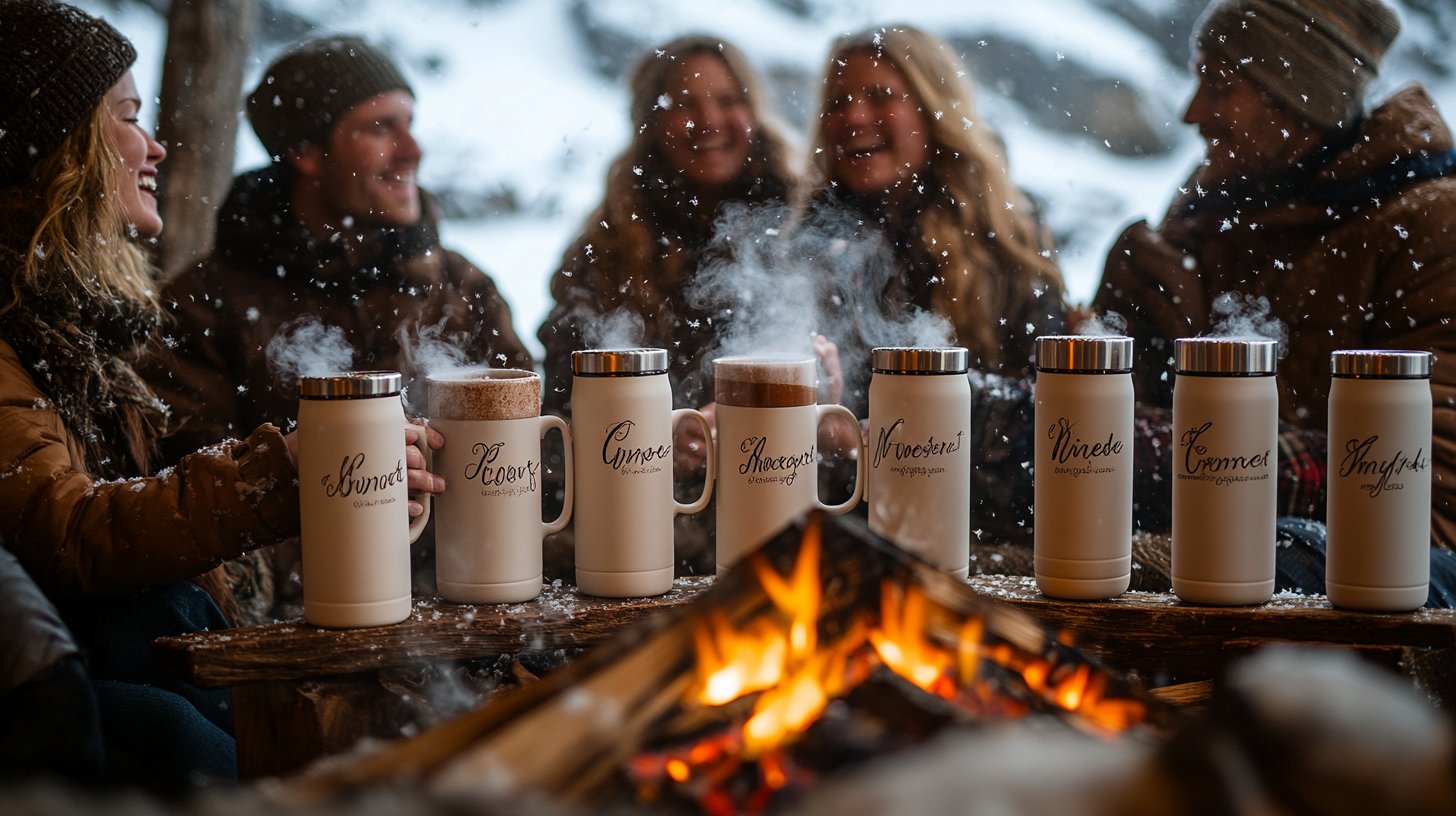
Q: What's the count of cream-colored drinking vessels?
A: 8